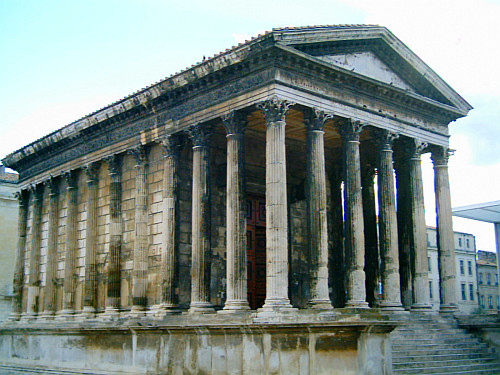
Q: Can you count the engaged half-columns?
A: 8